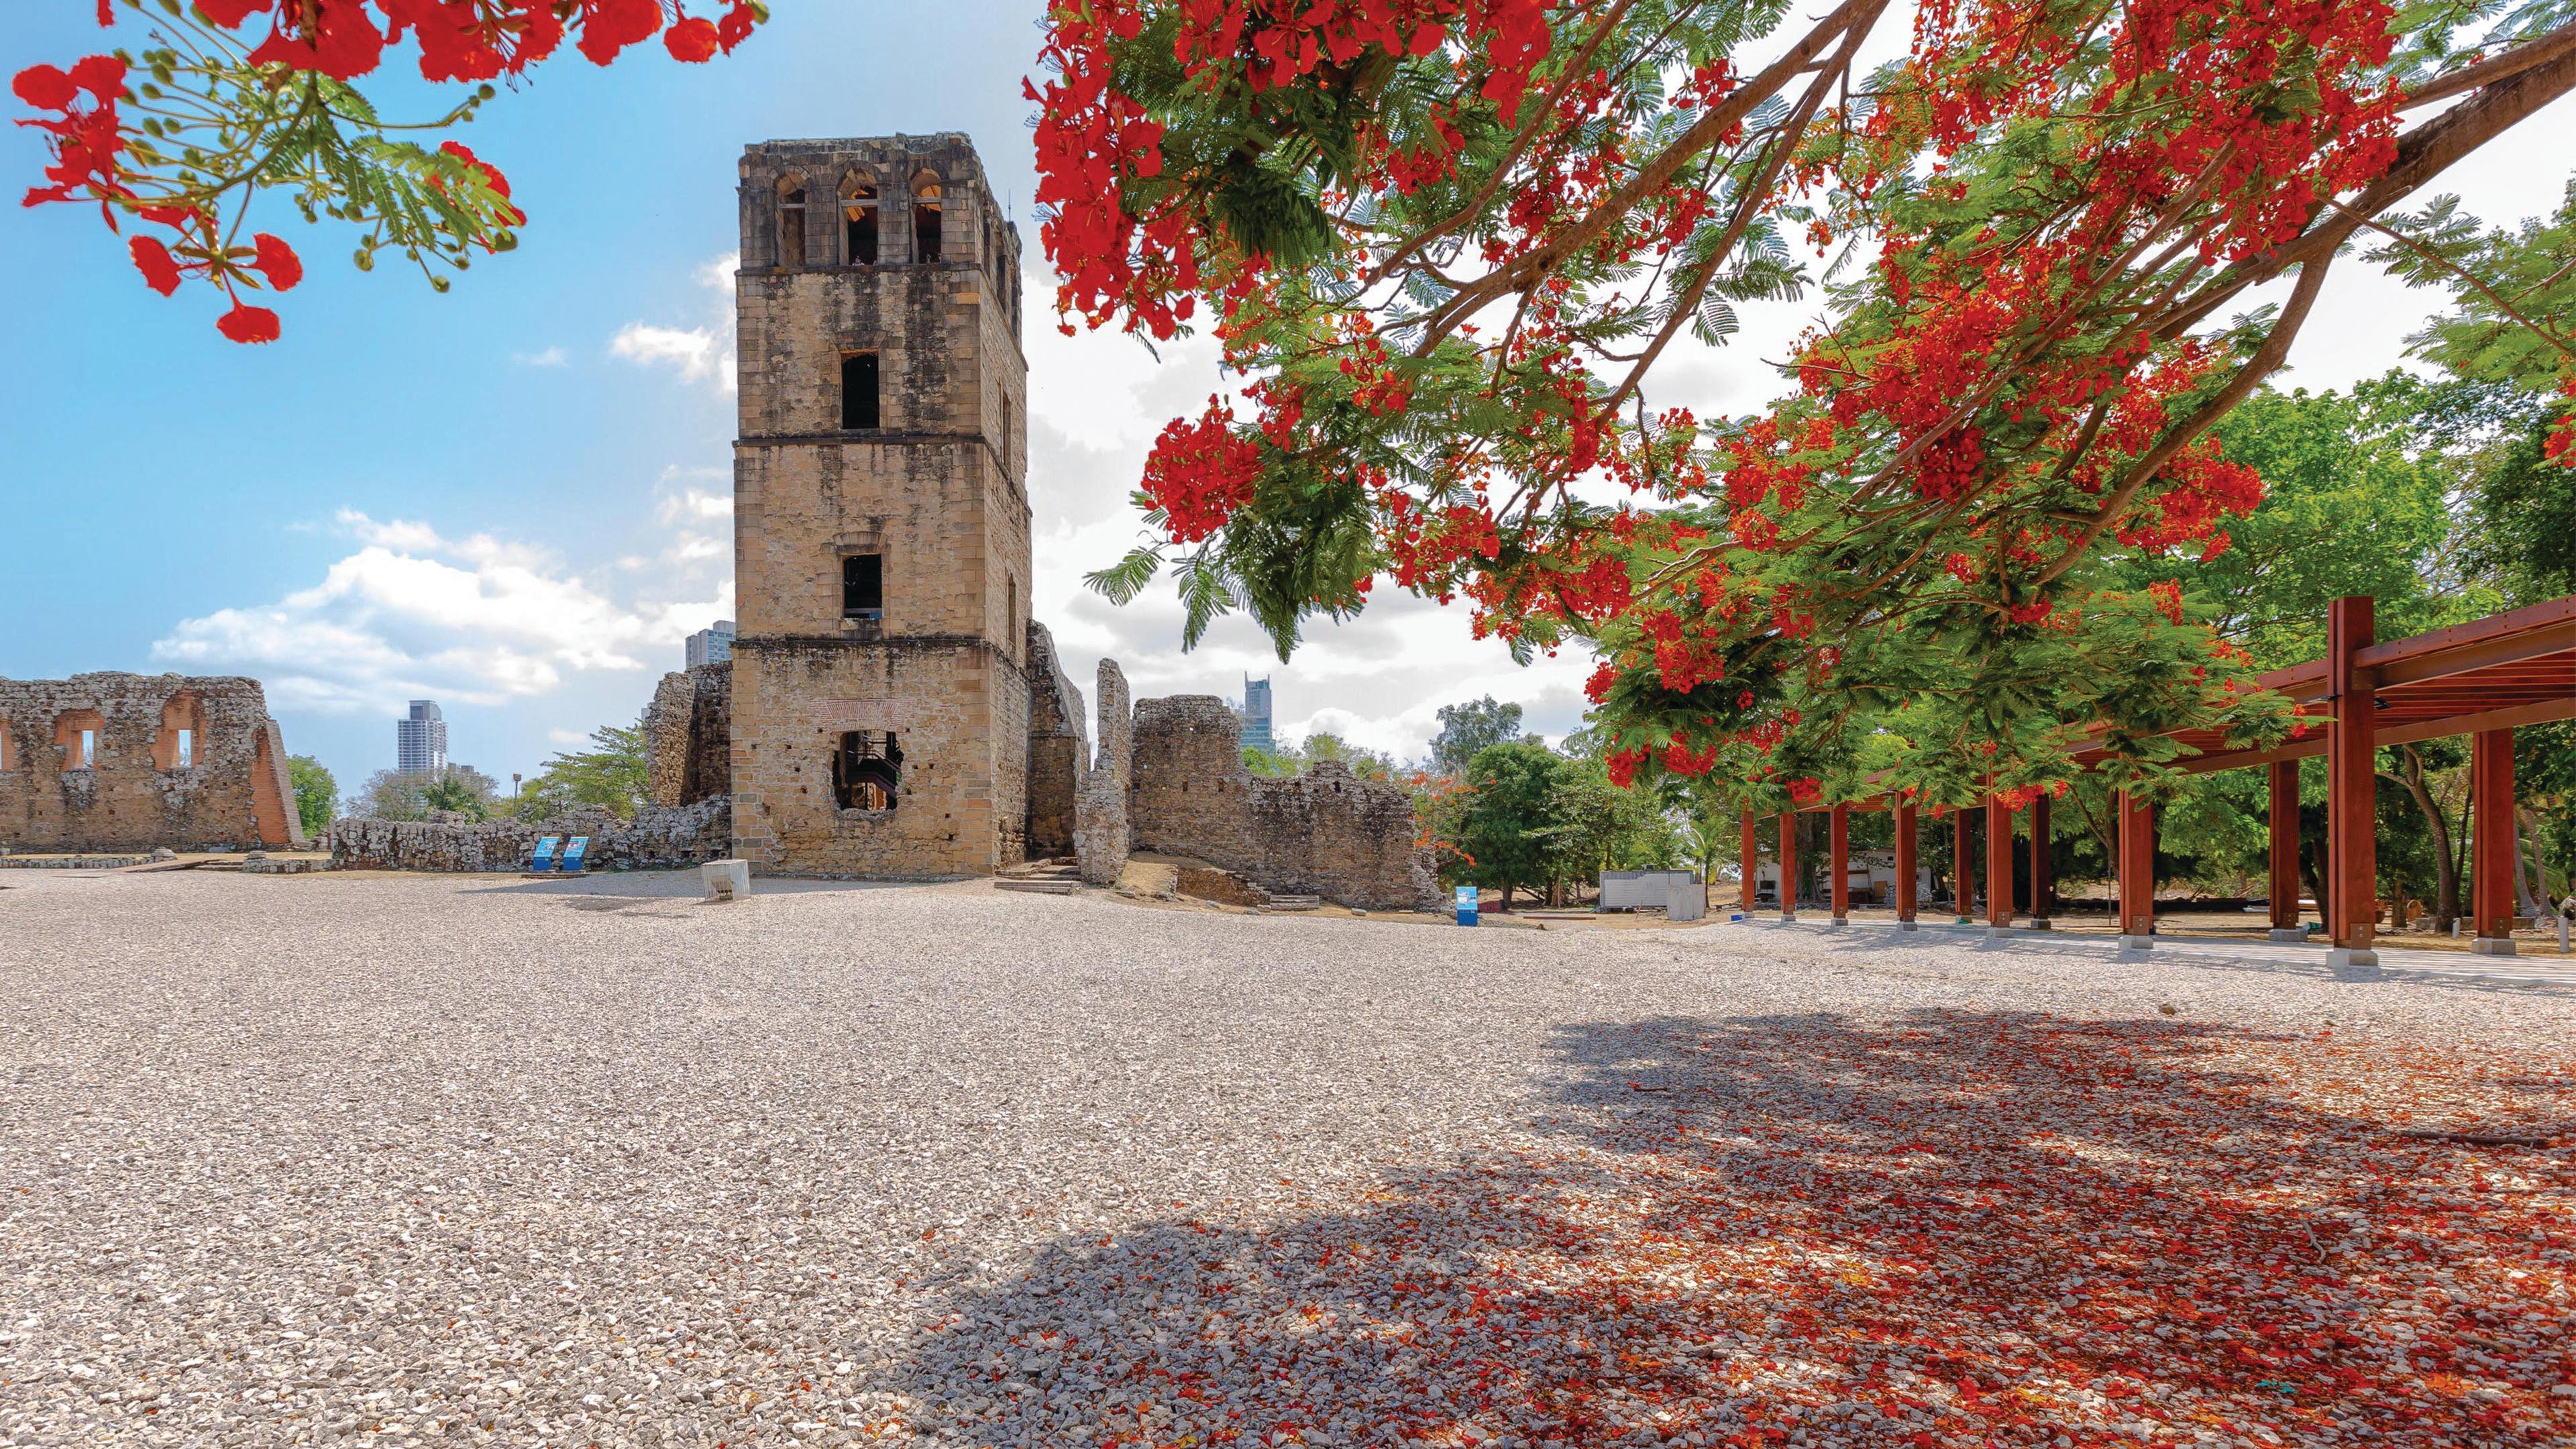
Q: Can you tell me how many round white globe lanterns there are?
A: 0